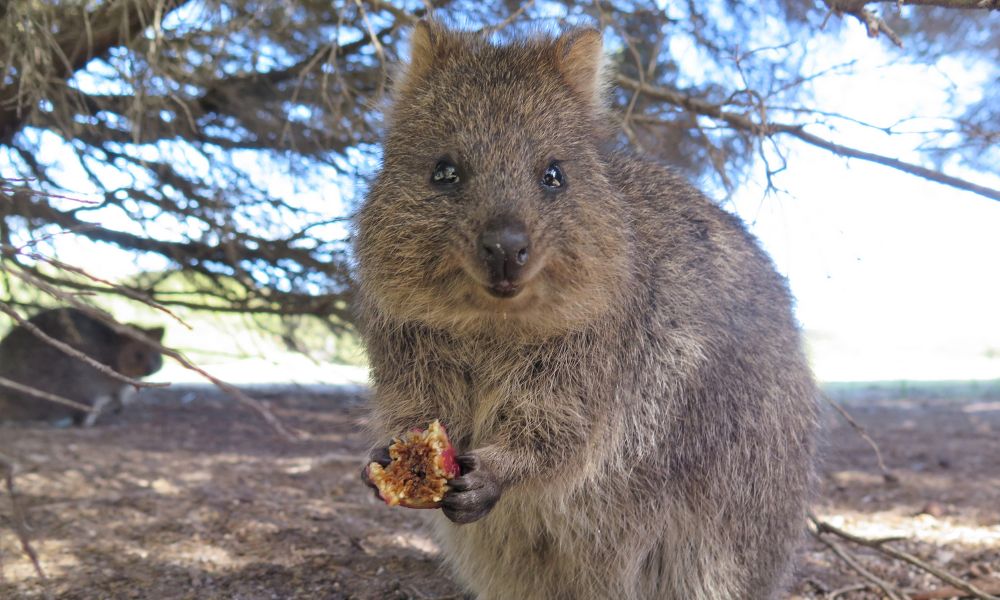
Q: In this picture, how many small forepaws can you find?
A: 2